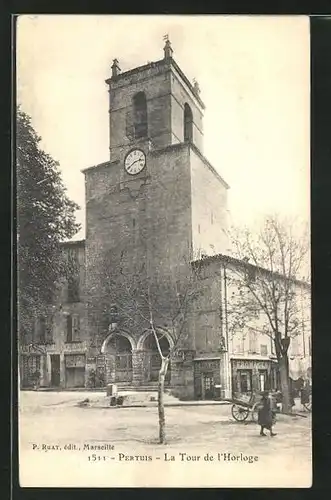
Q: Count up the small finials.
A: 3